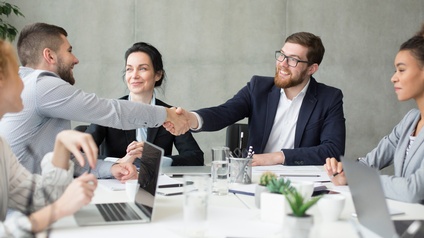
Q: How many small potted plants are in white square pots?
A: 1